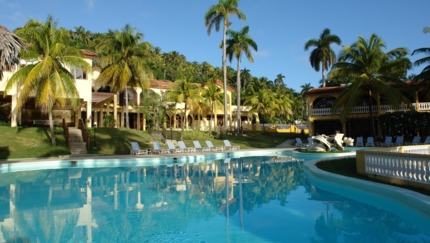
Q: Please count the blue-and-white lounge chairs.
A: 15